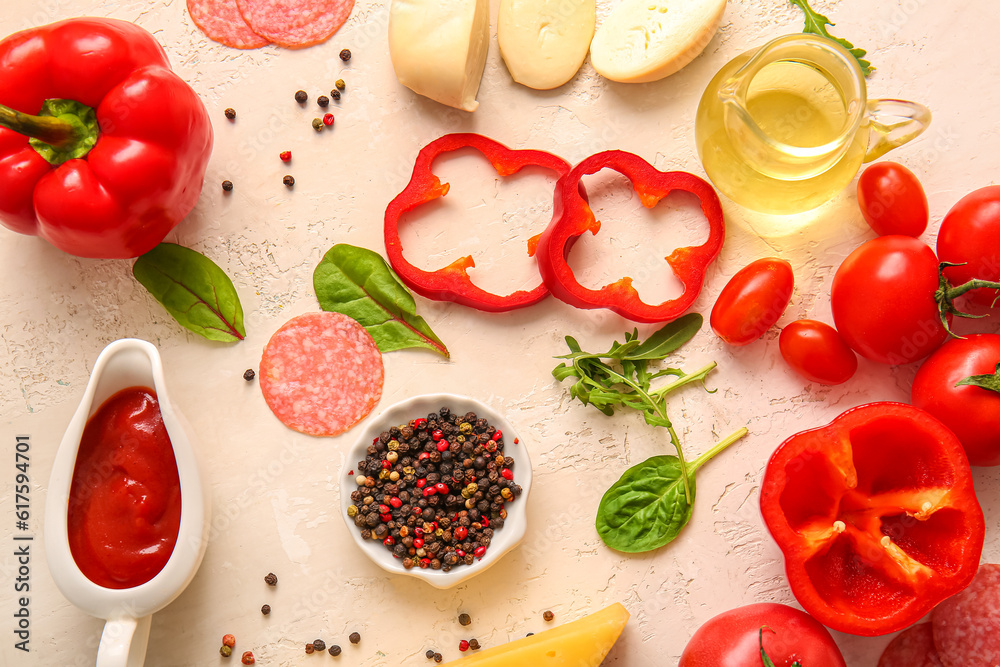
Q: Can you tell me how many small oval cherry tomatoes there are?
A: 3